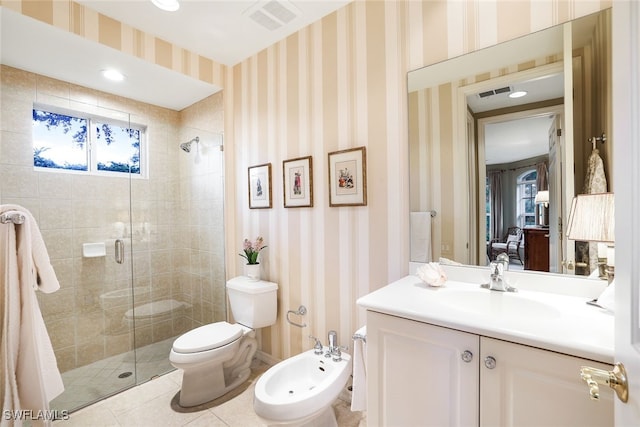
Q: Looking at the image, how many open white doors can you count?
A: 2